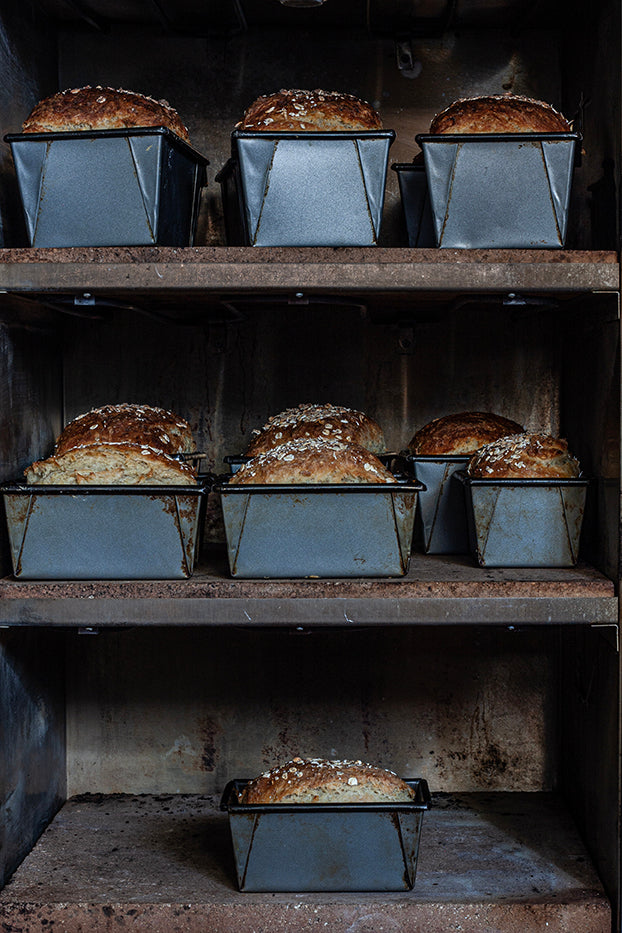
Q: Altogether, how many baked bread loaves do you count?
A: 10